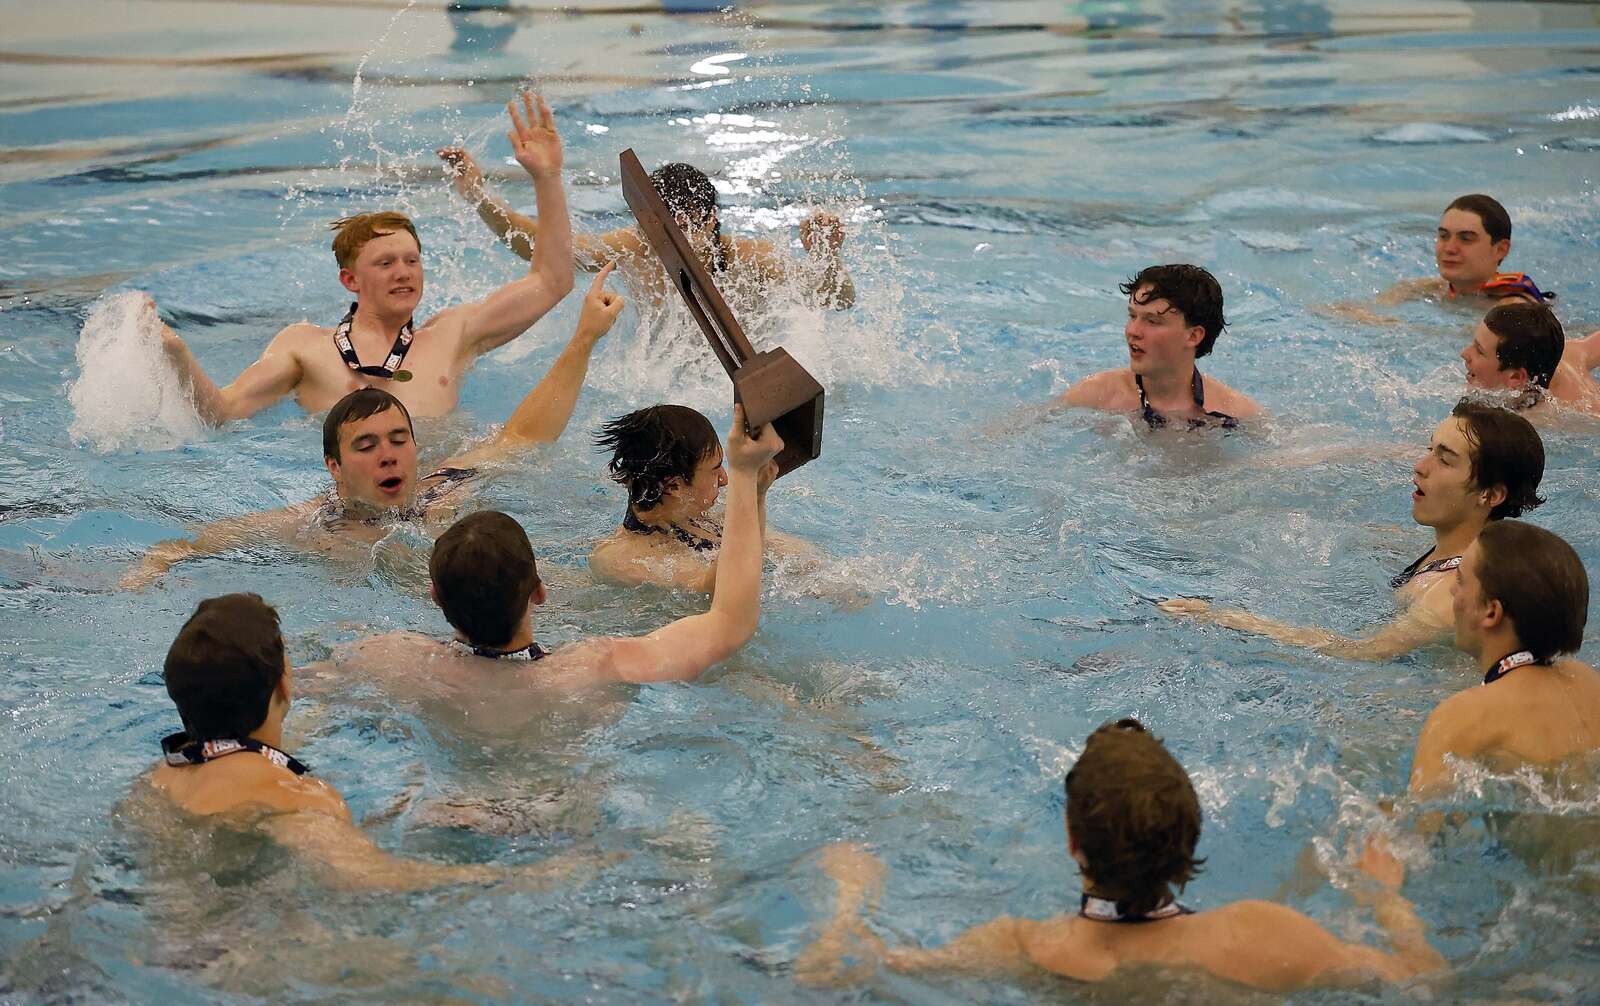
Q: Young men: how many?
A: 12